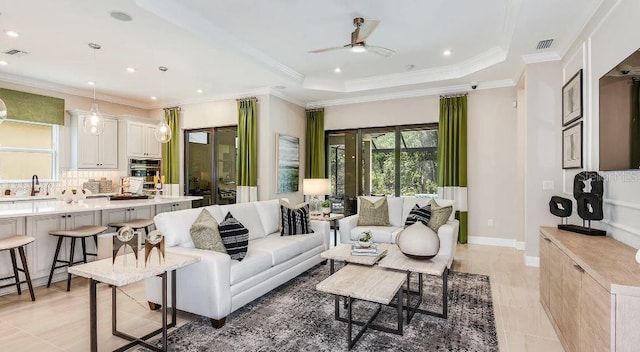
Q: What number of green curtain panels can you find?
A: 4